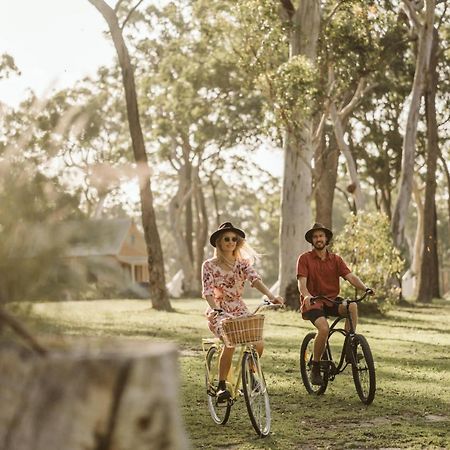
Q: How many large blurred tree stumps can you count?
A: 1